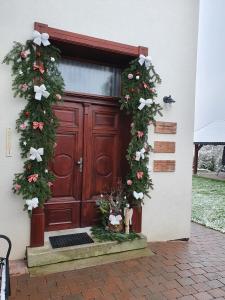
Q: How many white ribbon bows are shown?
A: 9